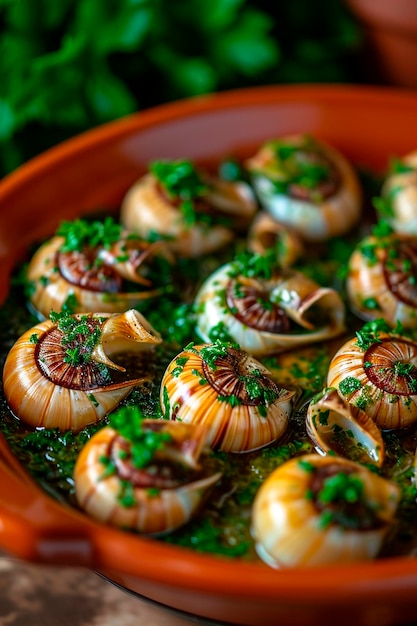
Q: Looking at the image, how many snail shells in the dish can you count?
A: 13